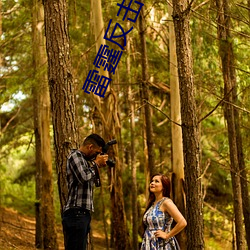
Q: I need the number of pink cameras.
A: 0